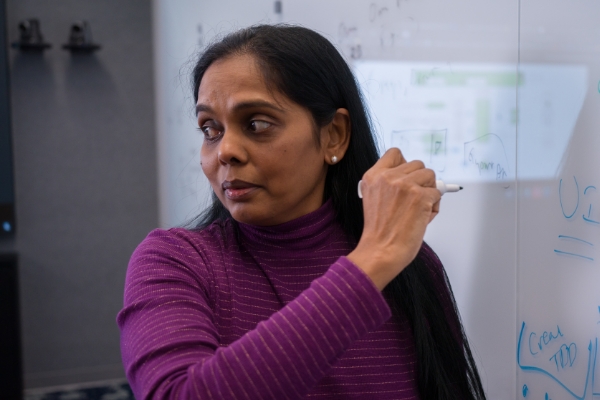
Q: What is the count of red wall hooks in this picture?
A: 0